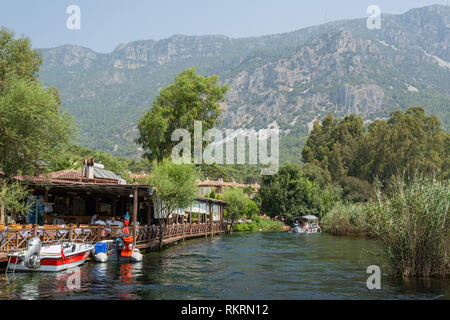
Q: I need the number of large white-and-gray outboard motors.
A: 1